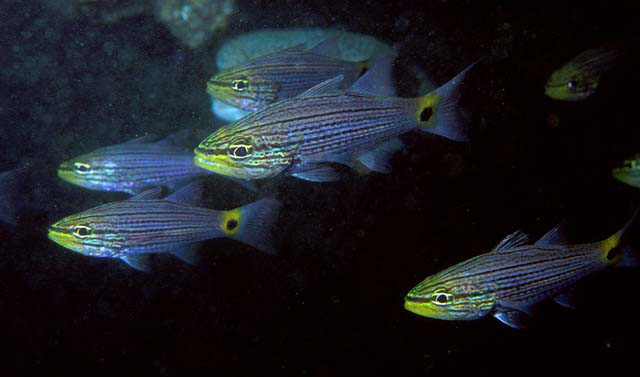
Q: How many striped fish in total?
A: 7